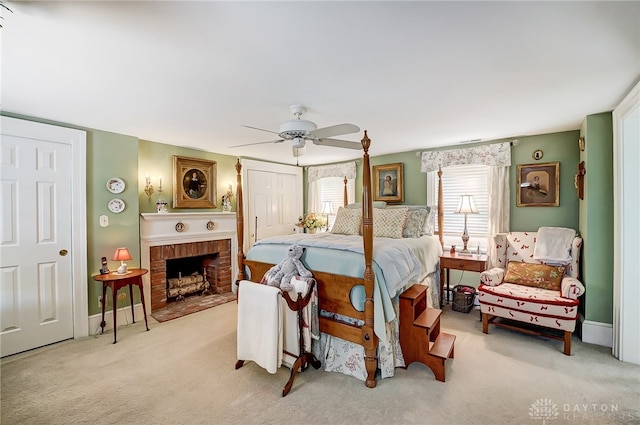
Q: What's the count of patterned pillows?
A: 4